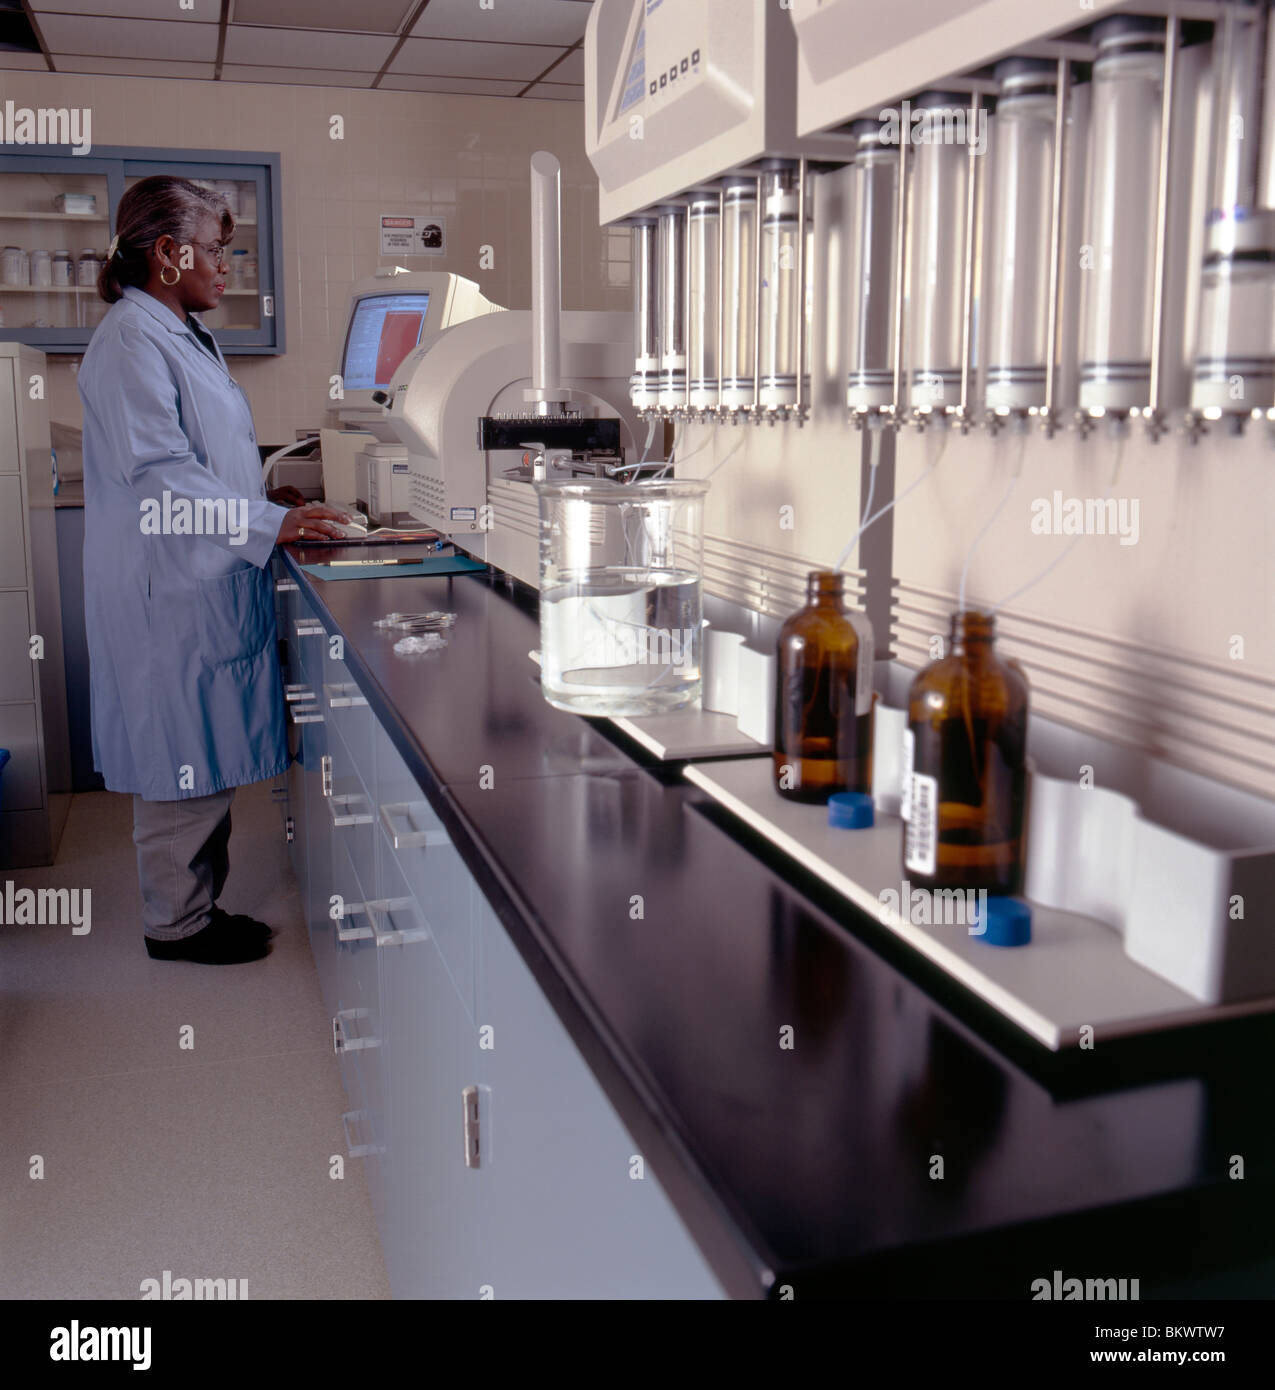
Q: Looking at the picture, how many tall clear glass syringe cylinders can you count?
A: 10